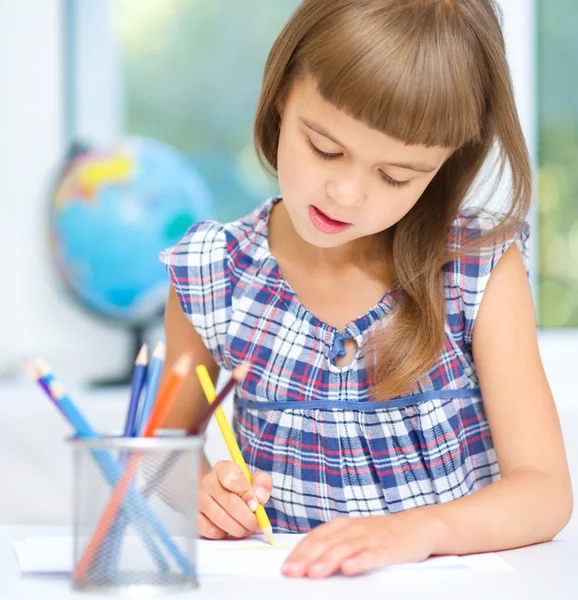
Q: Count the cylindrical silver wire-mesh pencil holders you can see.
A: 1